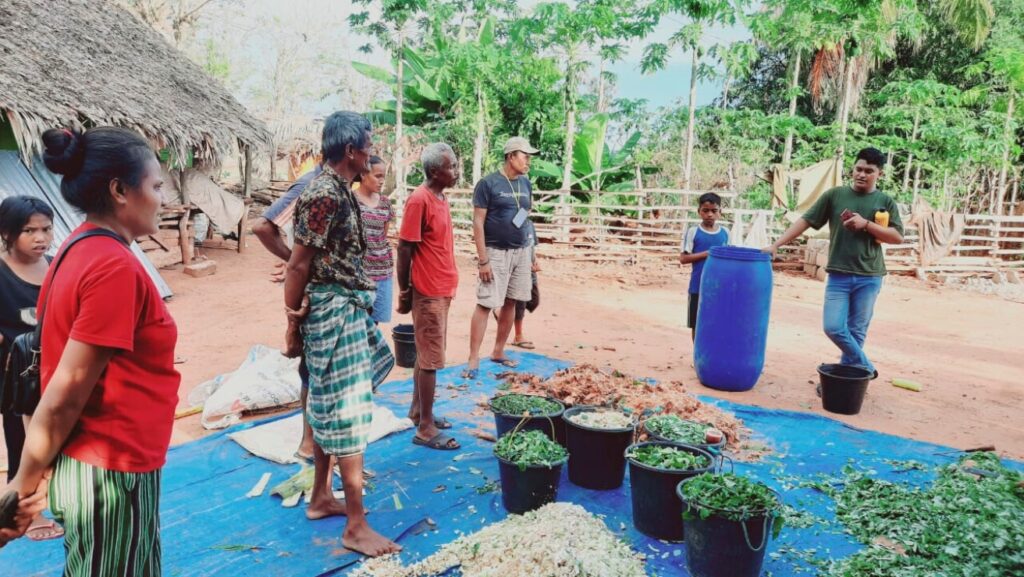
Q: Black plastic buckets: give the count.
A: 8